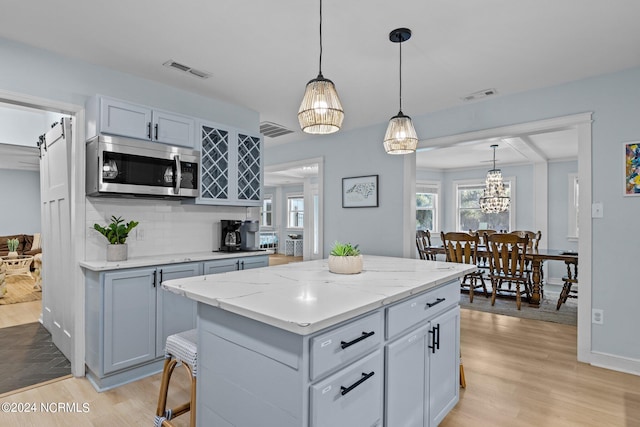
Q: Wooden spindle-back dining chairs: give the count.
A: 6